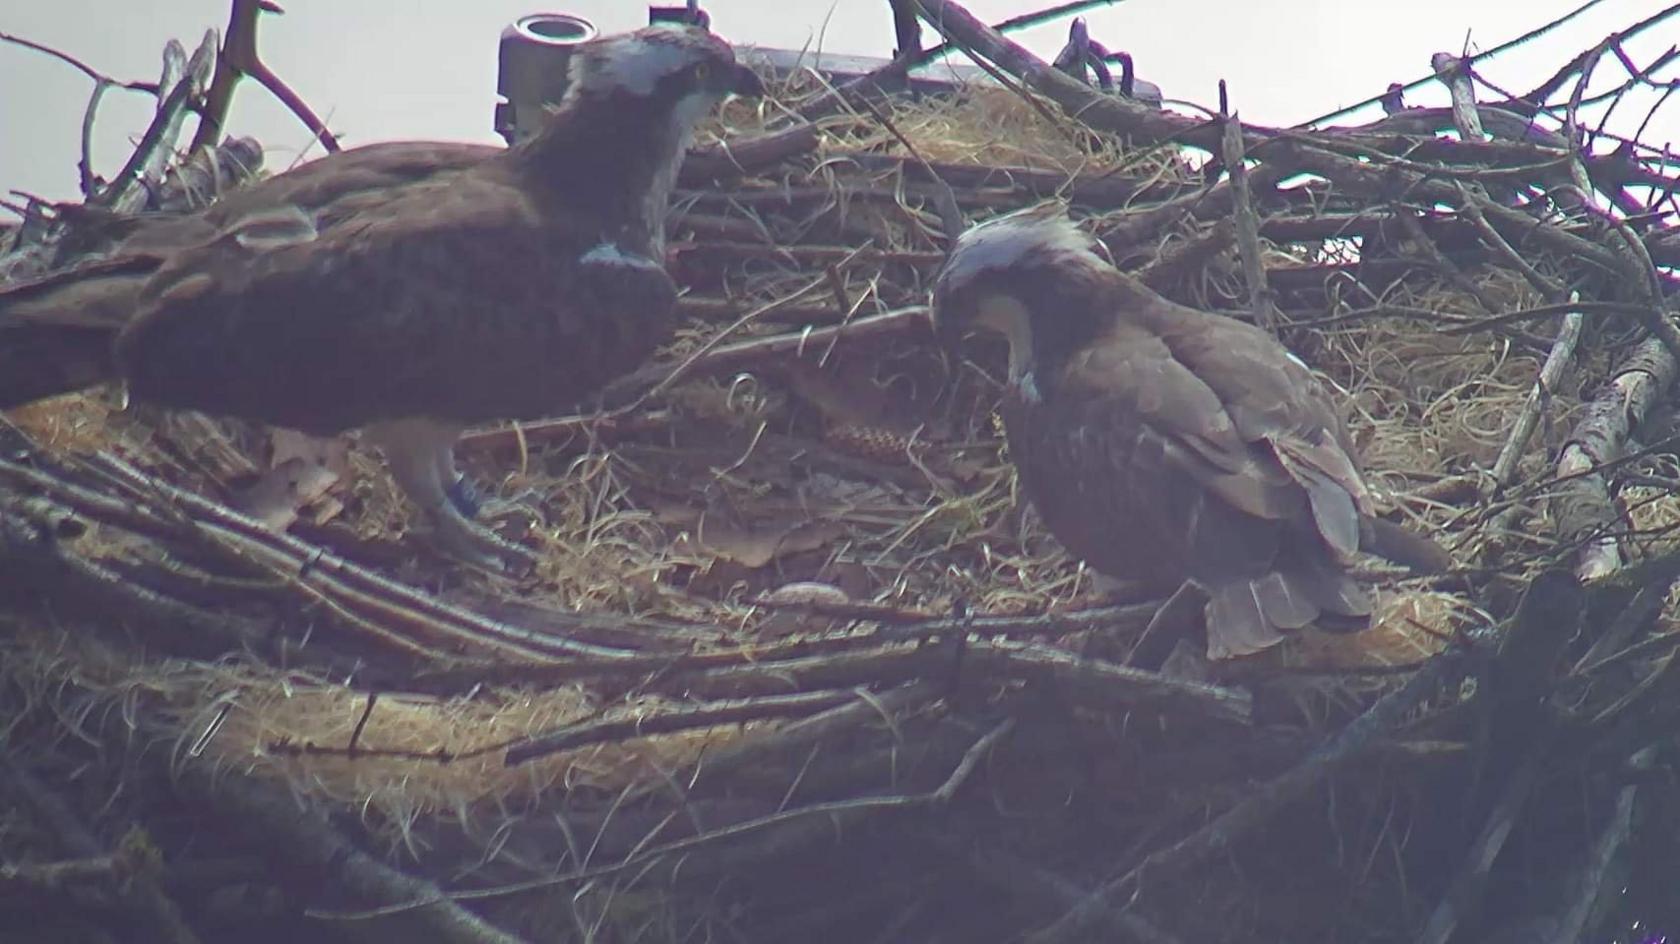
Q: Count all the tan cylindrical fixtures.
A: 1